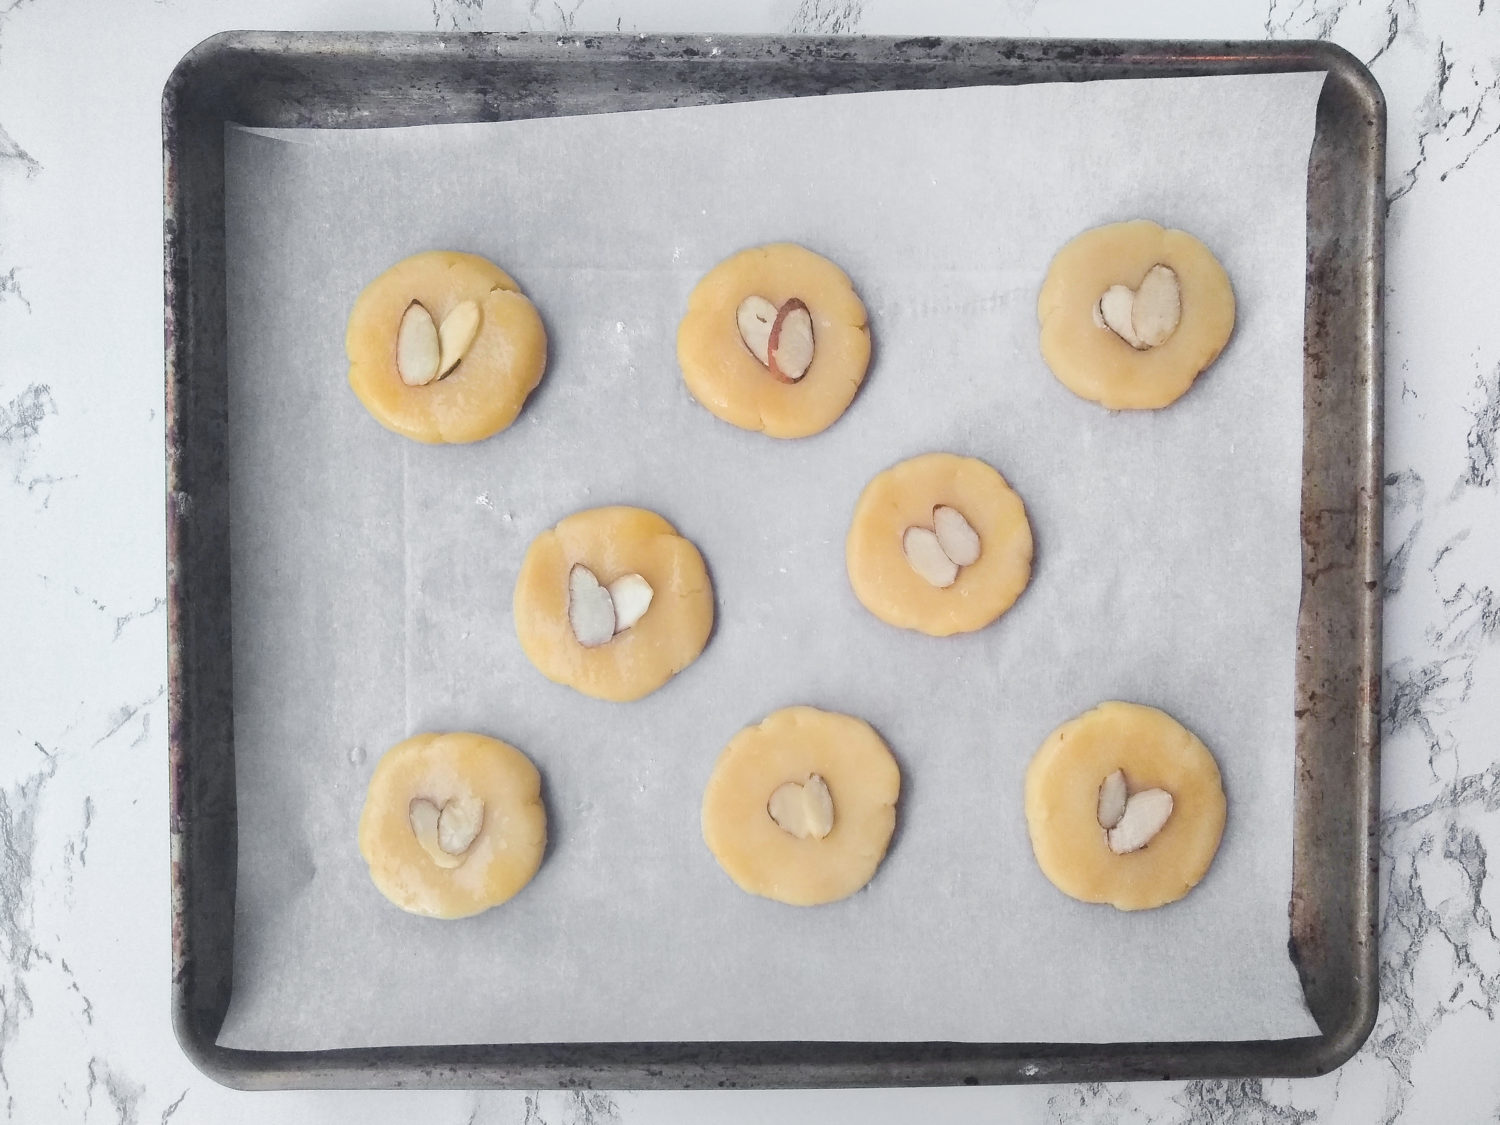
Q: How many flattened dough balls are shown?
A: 8